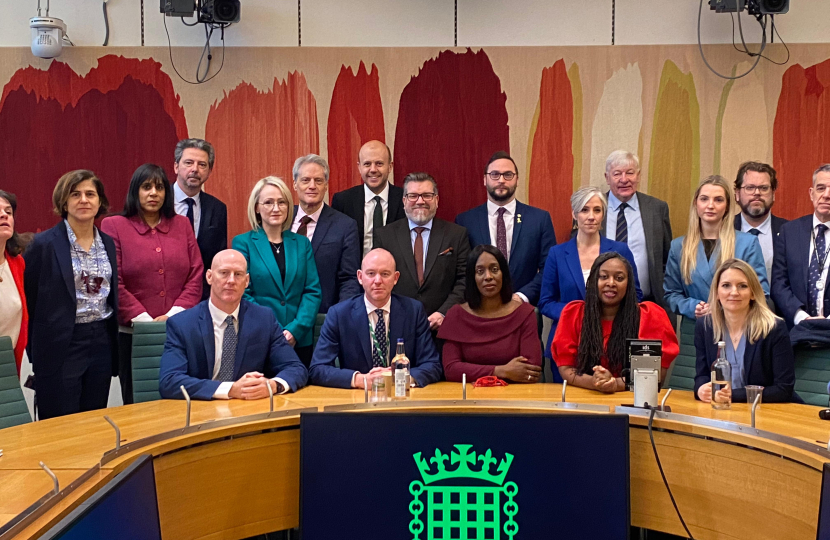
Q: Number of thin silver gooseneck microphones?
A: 9